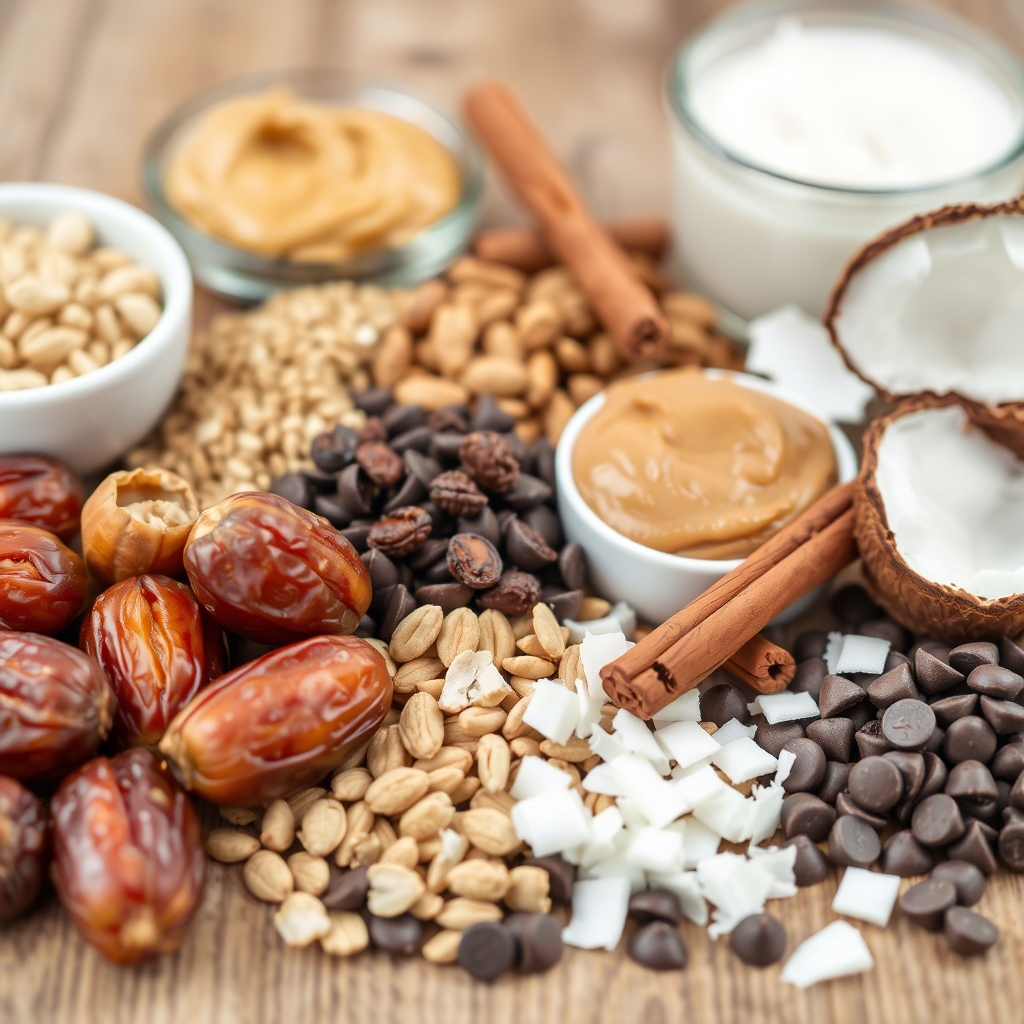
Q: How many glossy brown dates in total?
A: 8